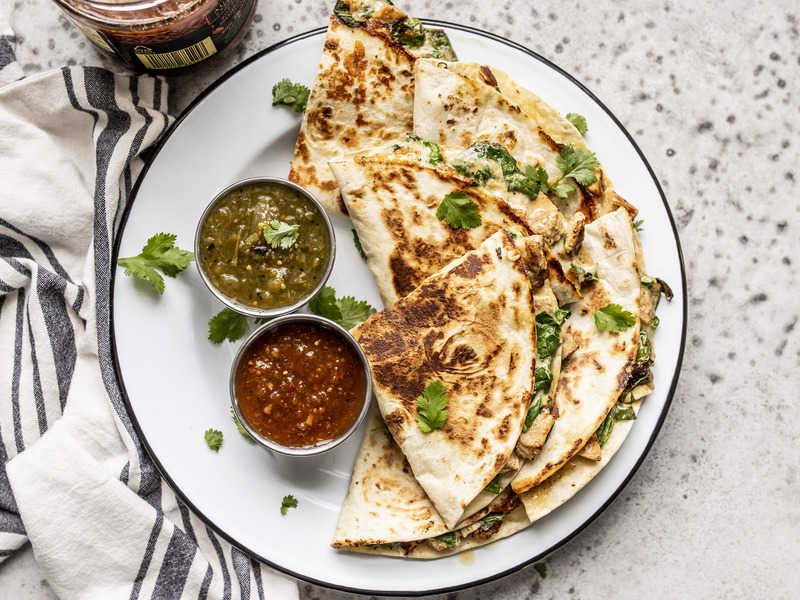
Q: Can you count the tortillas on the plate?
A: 6